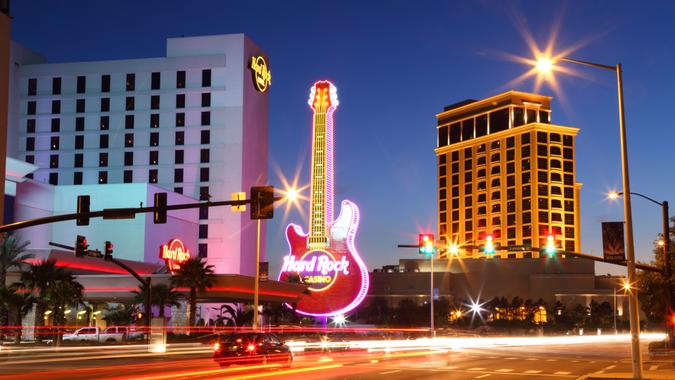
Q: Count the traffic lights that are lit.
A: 5